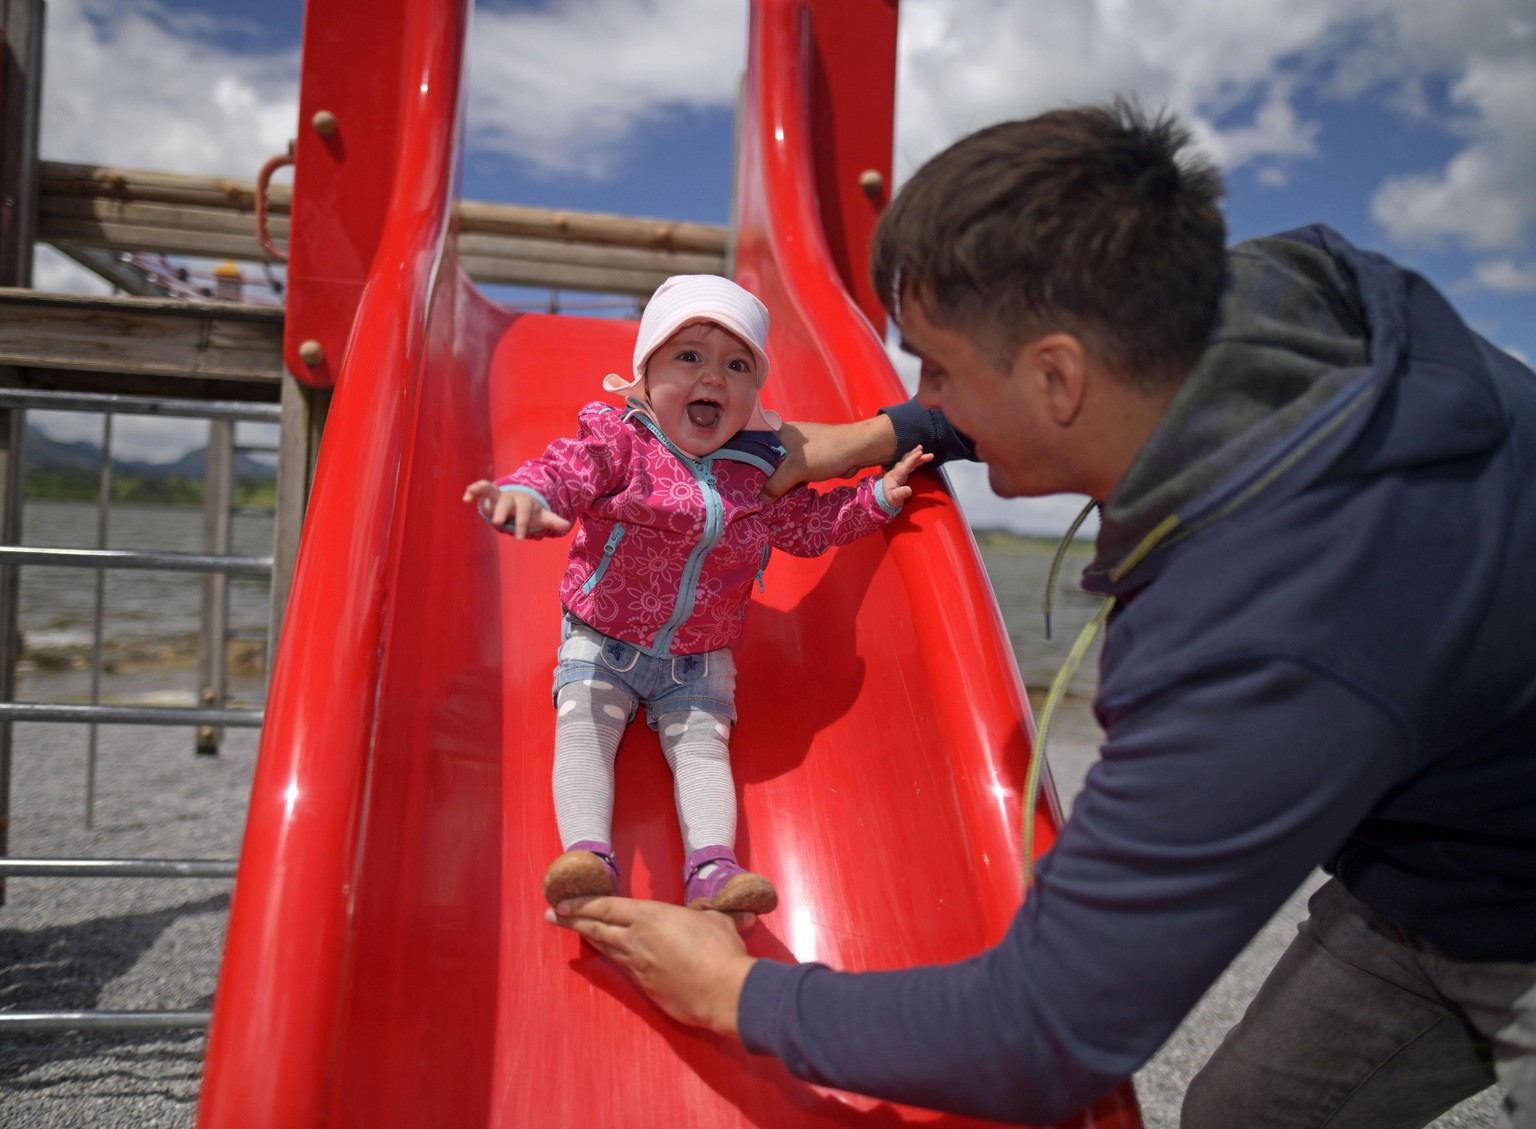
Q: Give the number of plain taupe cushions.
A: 0